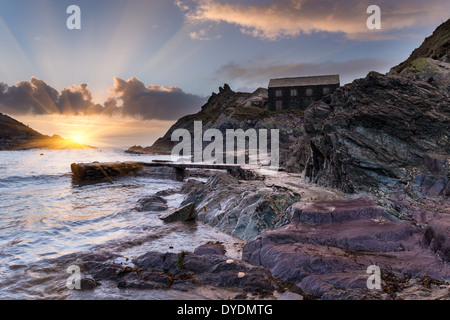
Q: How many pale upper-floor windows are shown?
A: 4